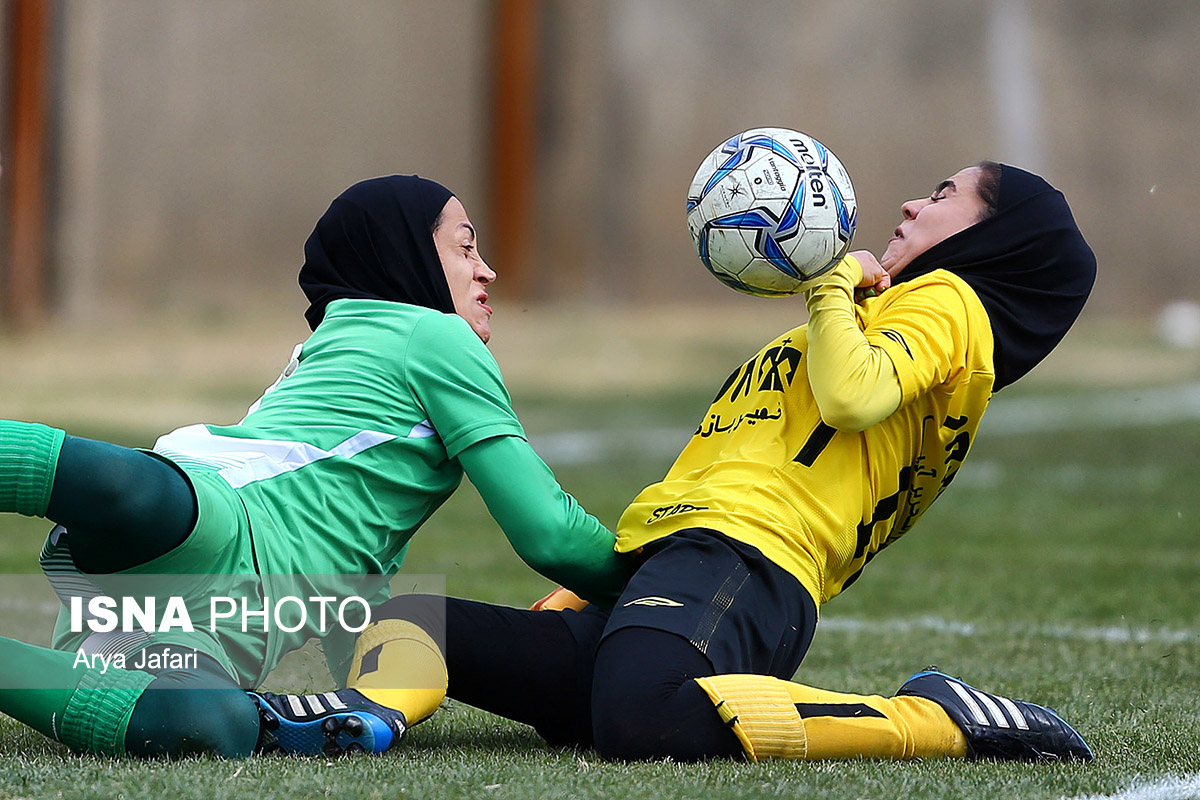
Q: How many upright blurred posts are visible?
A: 2